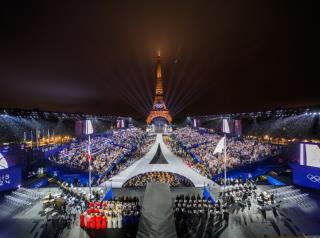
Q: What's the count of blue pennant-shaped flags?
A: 2